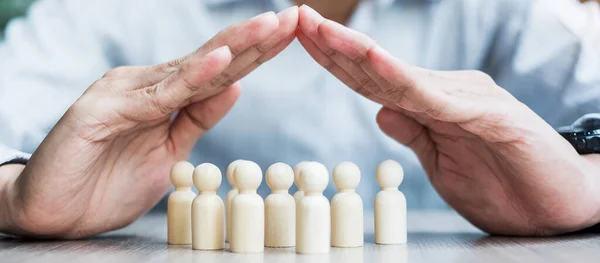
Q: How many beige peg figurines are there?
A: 9